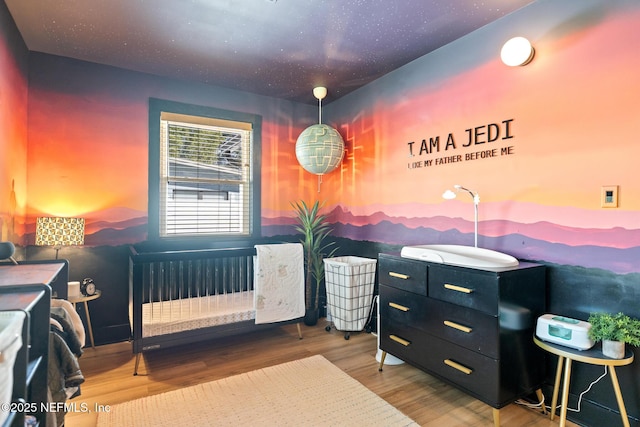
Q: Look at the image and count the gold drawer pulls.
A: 6